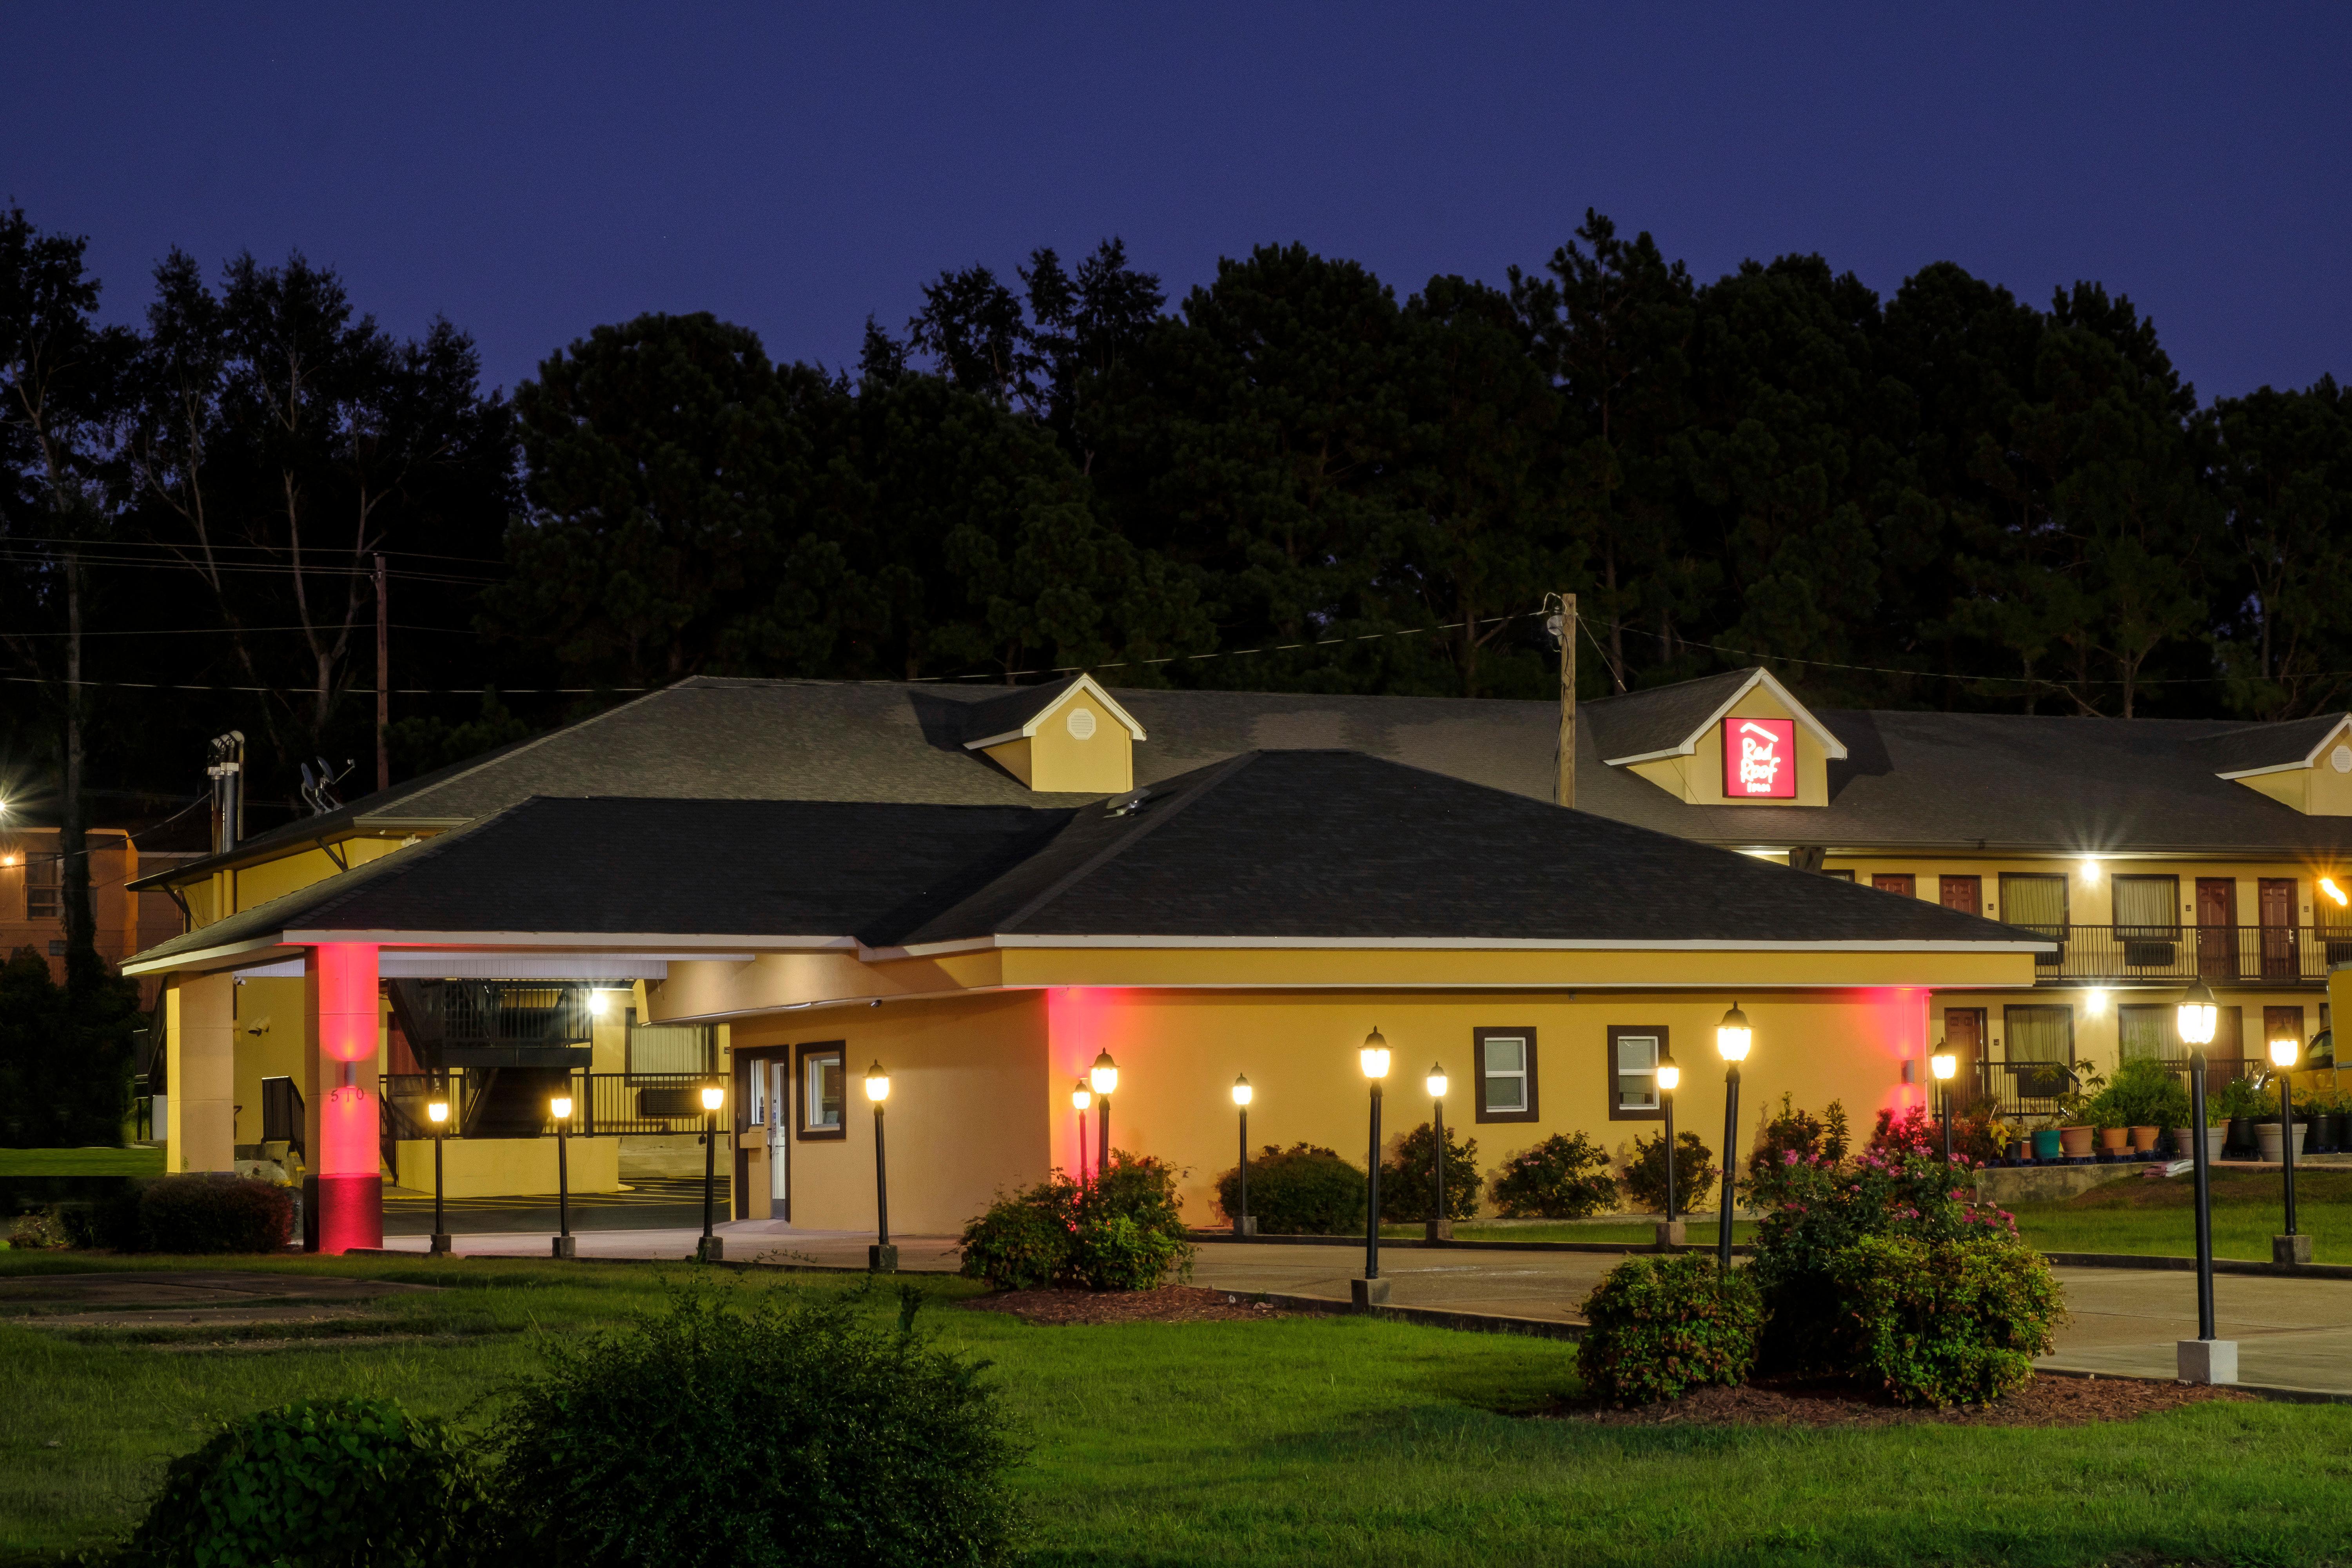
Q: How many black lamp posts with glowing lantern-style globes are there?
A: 14